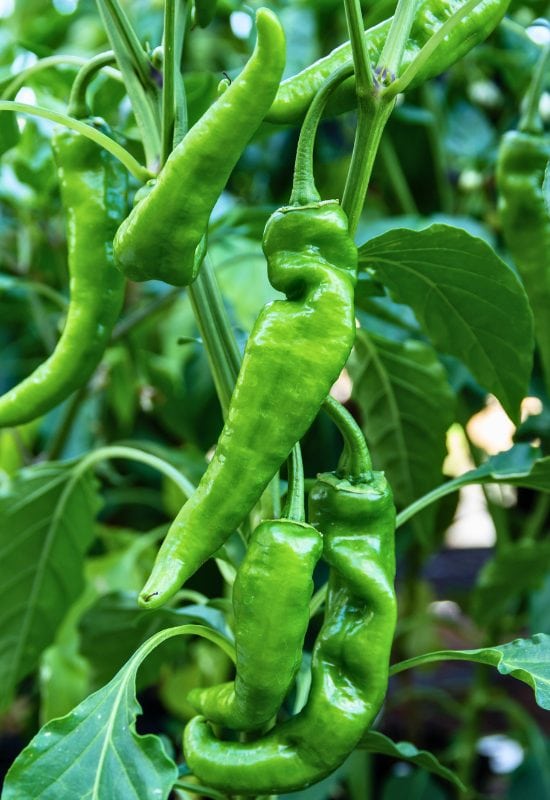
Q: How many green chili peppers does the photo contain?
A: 7